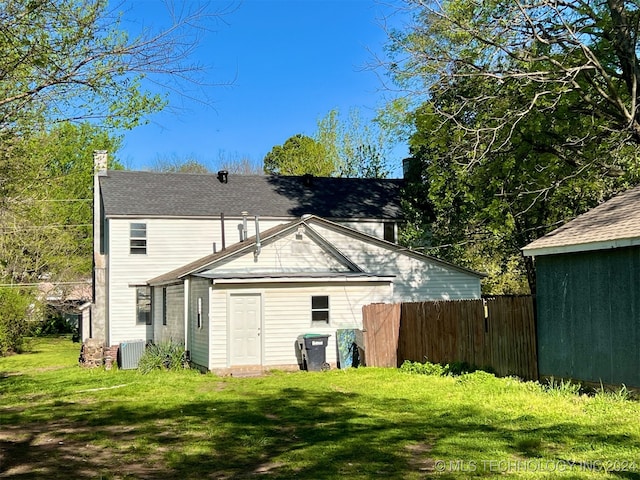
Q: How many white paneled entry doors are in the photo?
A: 1